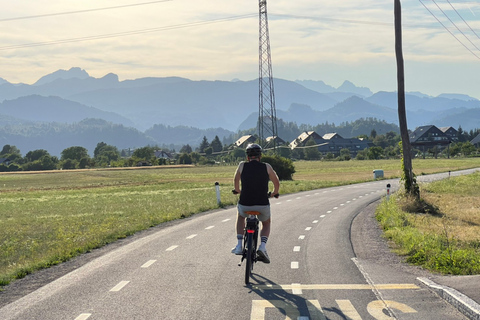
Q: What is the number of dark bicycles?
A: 1